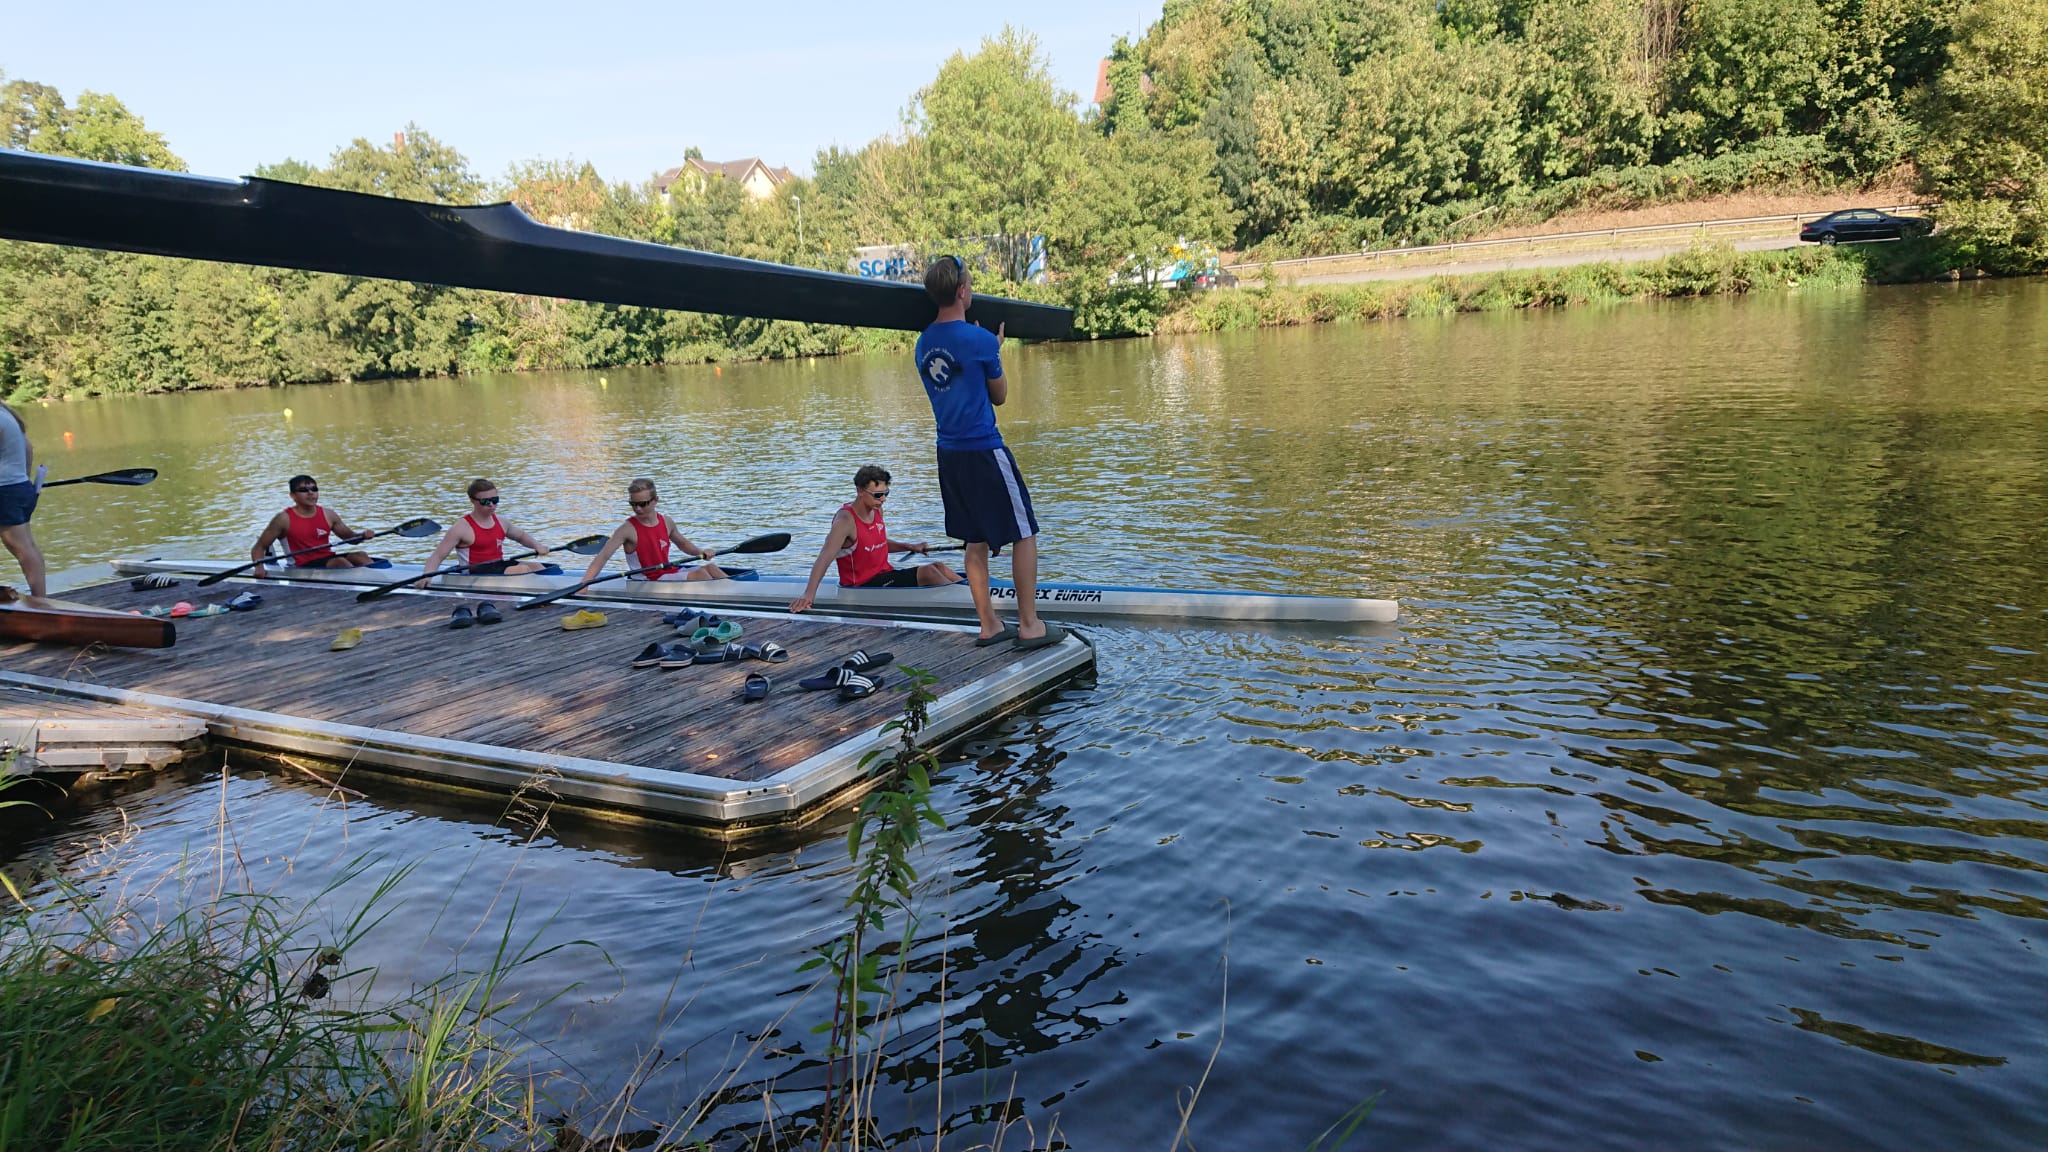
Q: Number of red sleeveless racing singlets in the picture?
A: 4